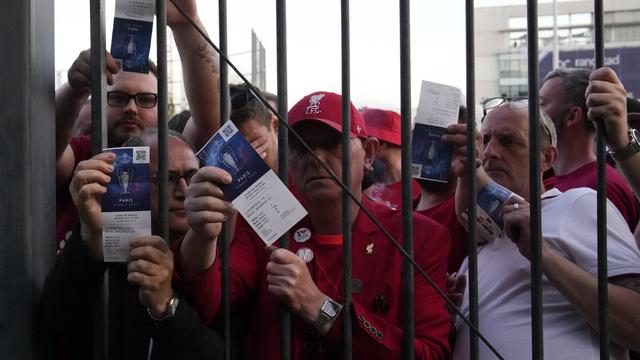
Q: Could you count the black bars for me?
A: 9